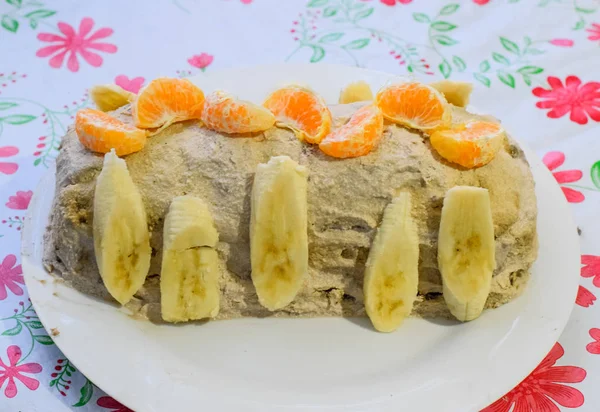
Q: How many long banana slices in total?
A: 5